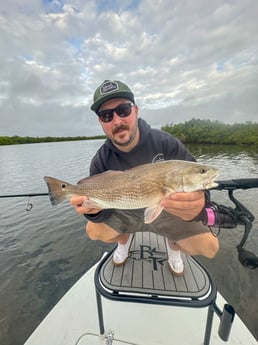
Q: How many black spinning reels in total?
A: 1